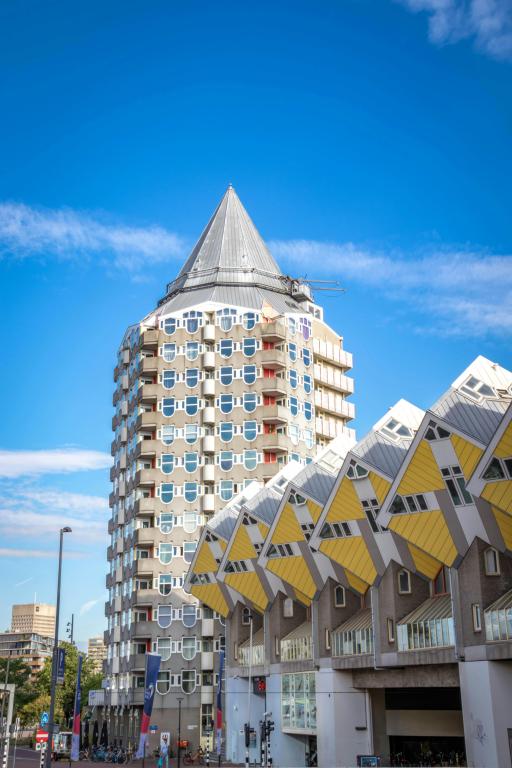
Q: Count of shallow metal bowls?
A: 0